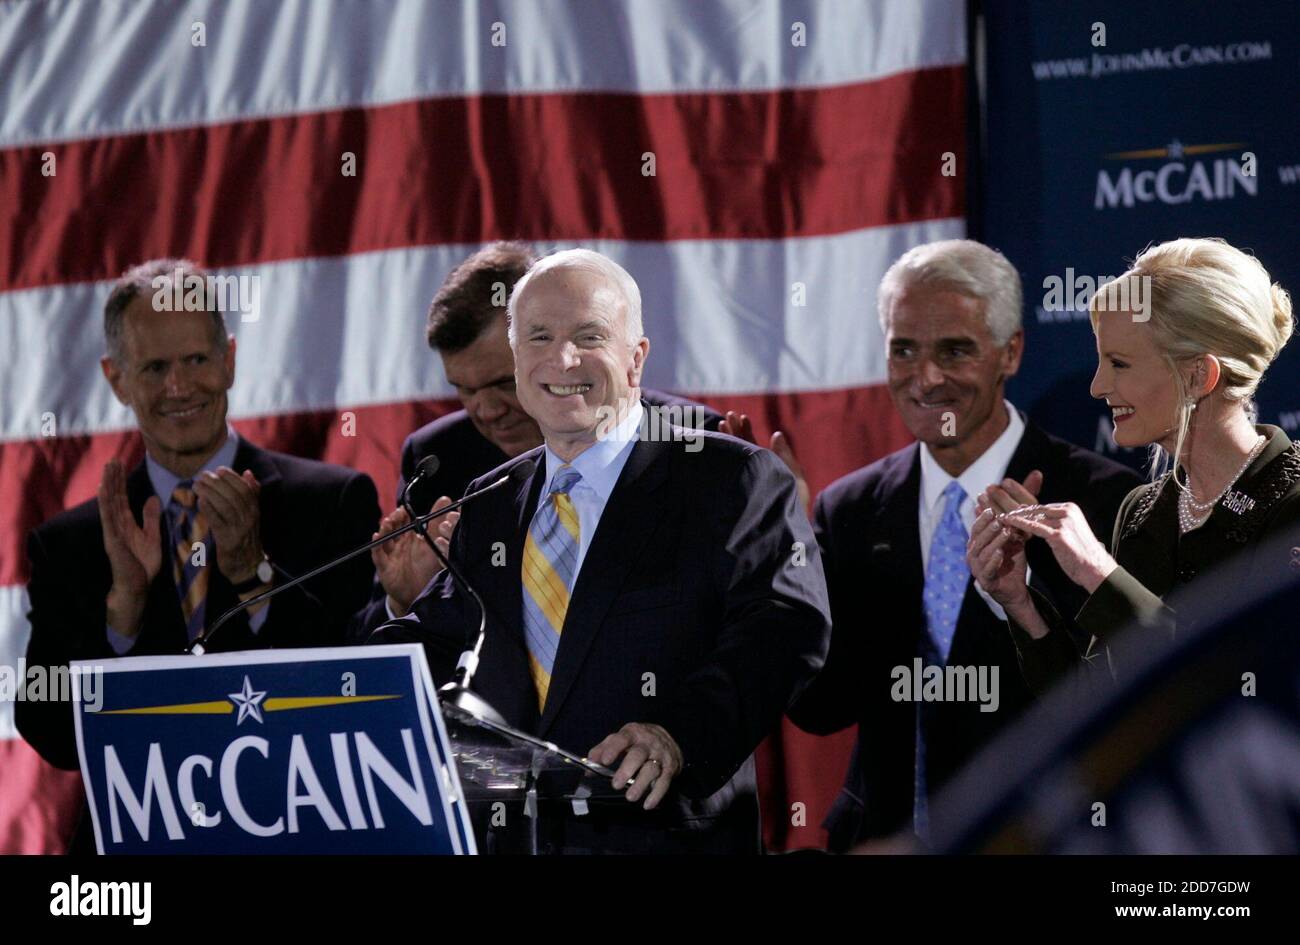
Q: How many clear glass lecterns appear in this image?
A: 1